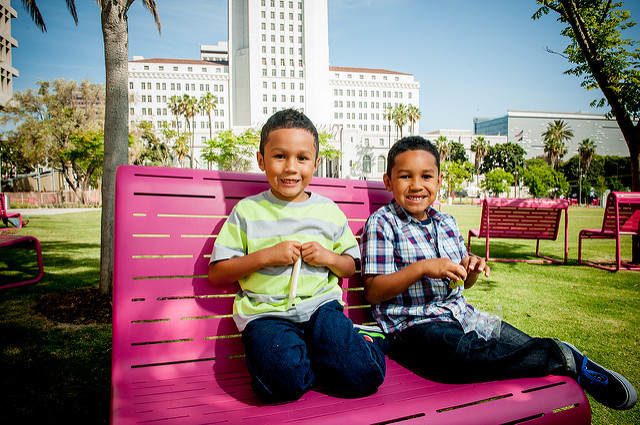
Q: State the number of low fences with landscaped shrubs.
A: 1